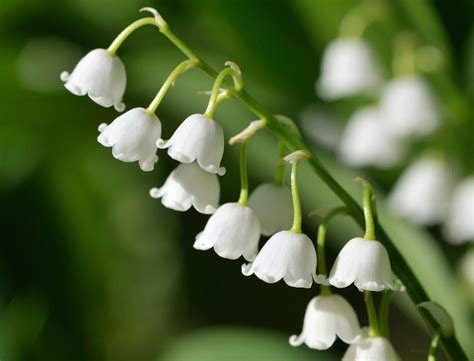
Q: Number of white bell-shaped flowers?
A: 15